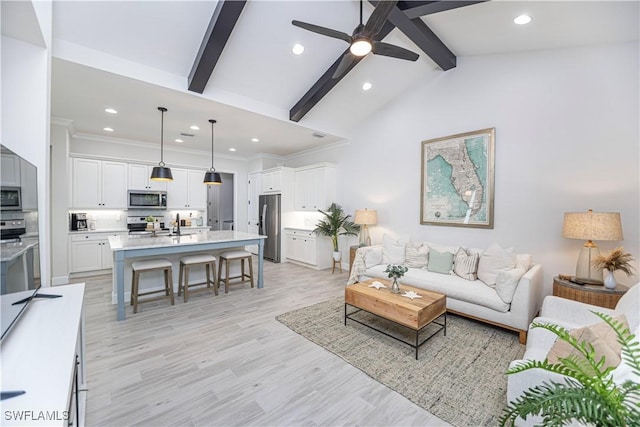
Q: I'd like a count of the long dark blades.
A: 4